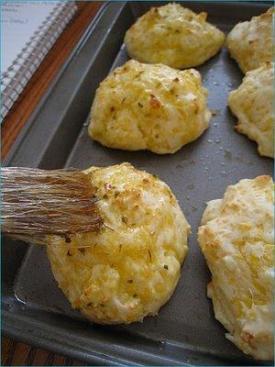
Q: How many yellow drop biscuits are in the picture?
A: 6